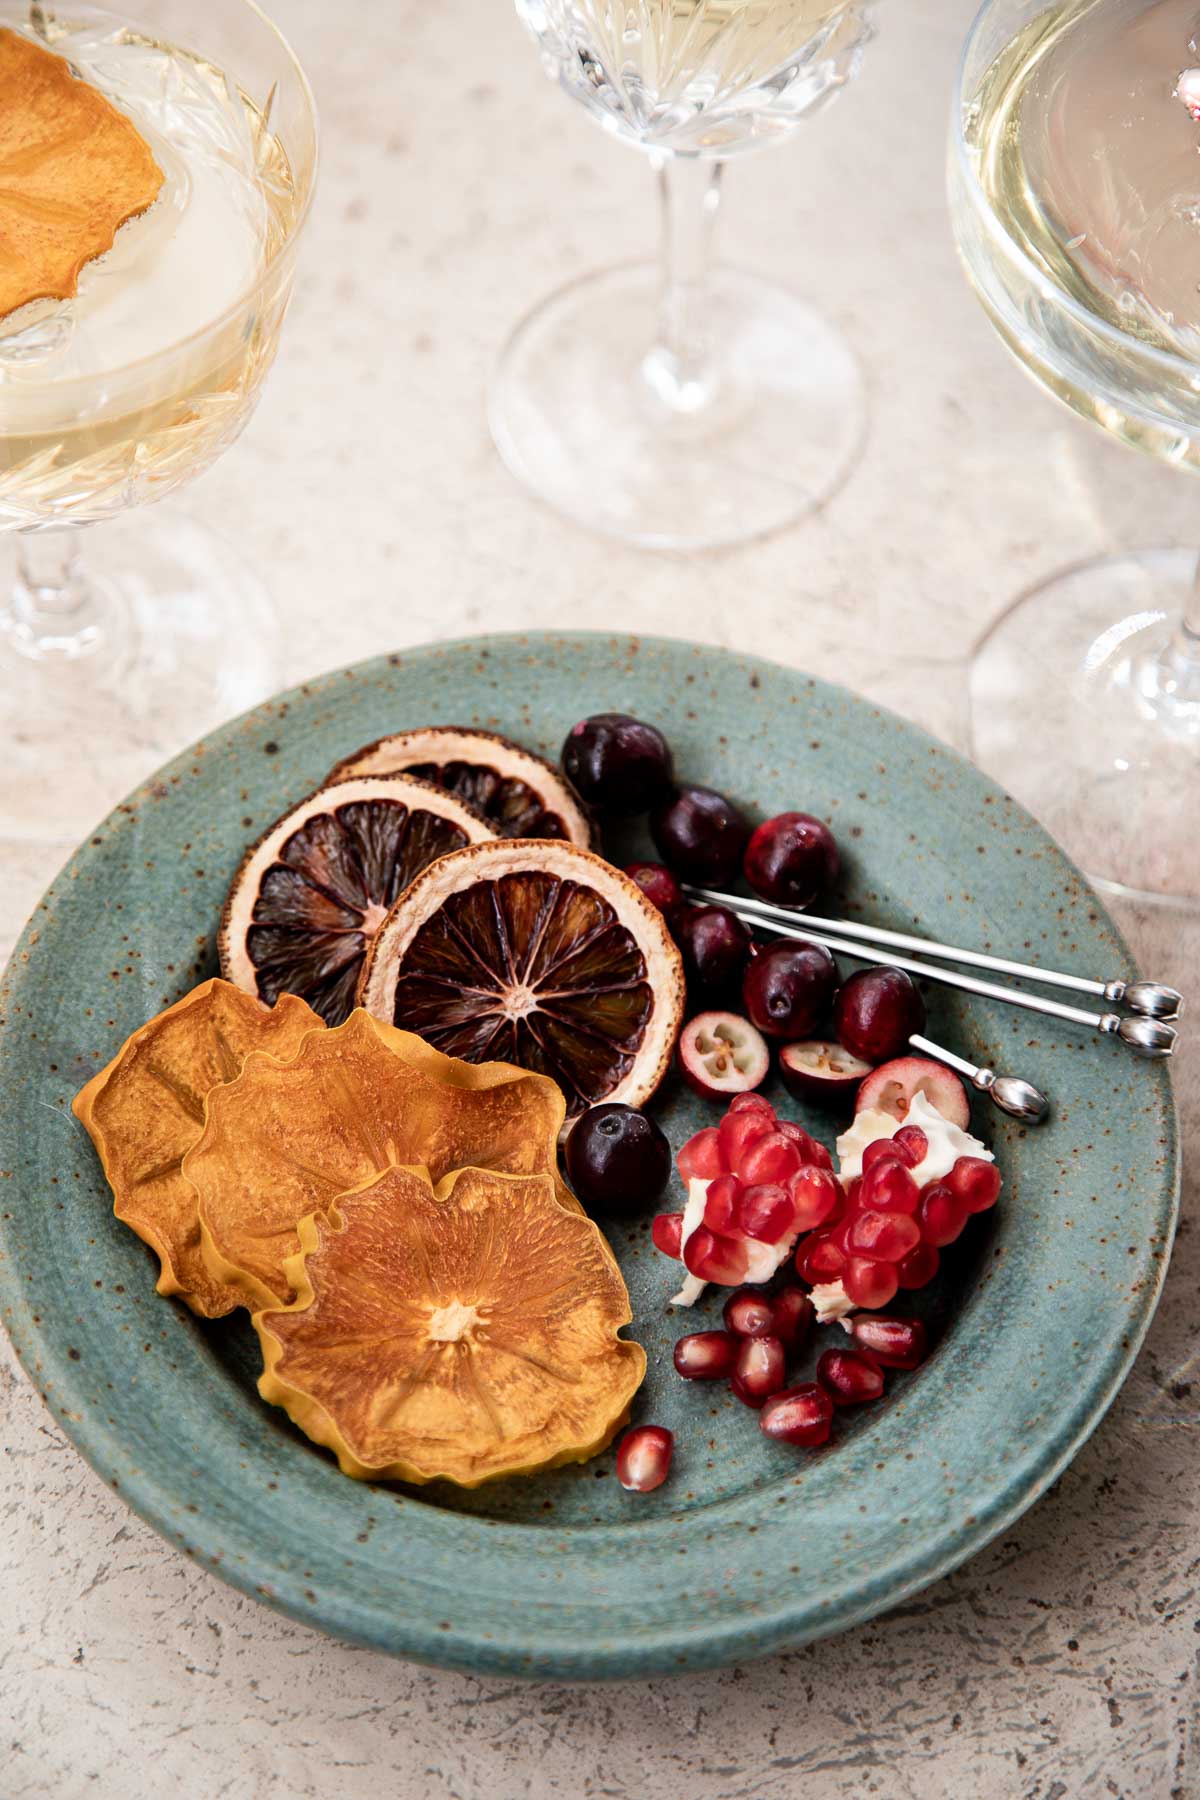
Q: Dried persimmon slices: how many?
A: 4